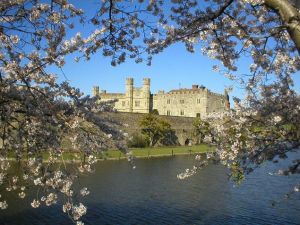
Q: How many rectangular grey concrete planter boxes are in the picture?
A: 0